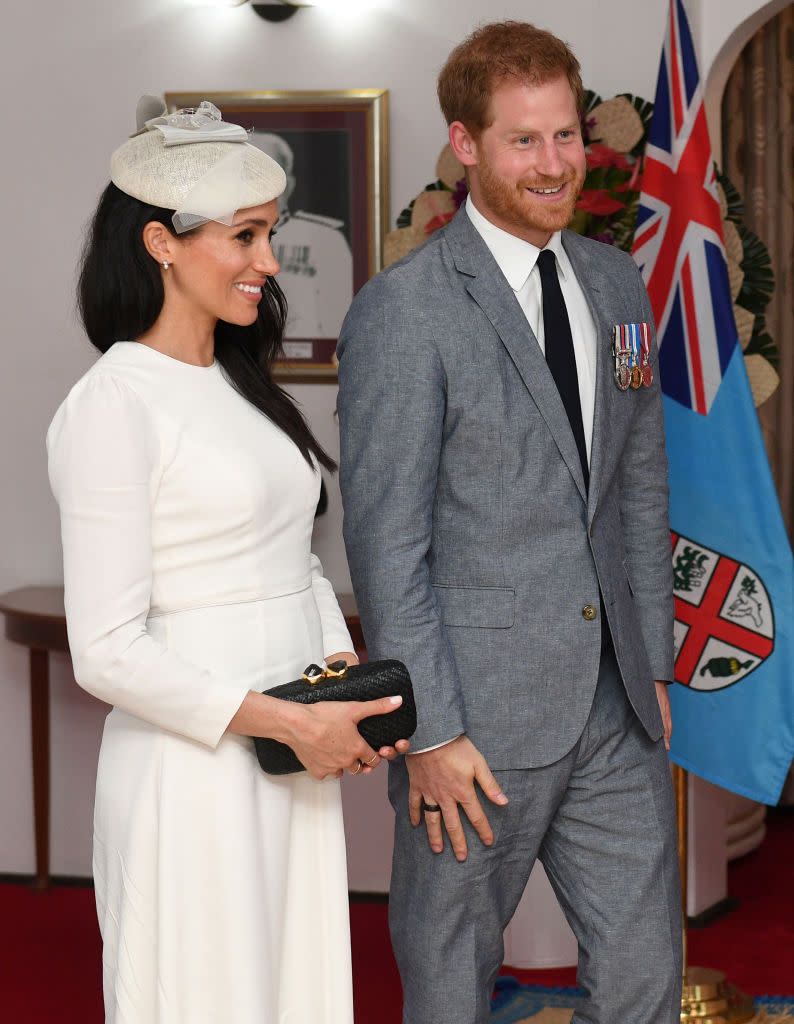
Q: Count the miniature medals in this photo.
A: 3